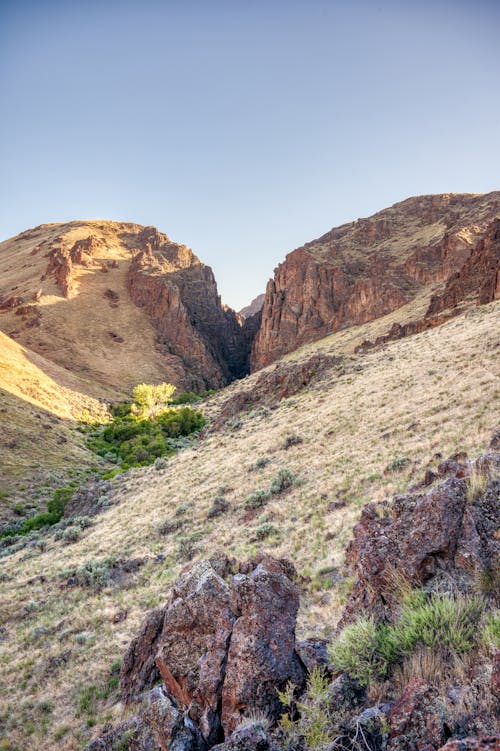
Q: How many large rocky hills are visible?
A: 2